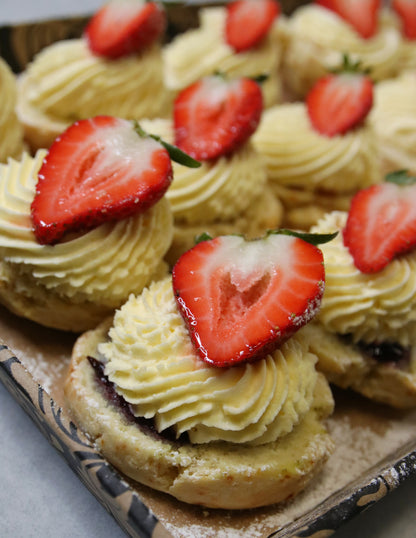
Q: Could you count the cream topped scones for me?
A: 11